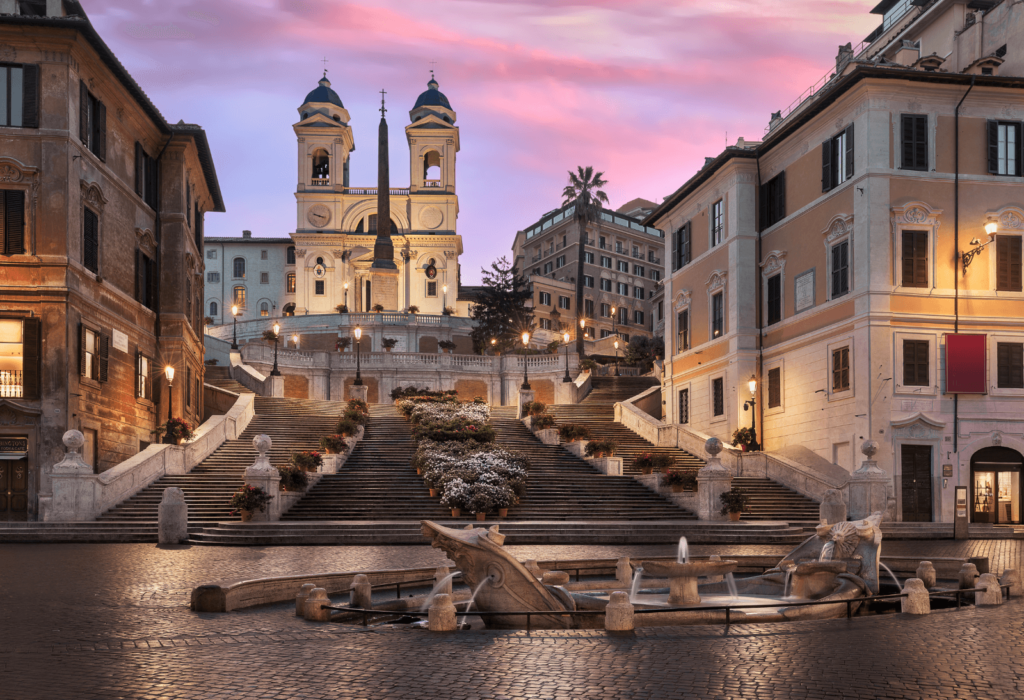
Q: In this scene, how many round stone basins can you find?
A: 1